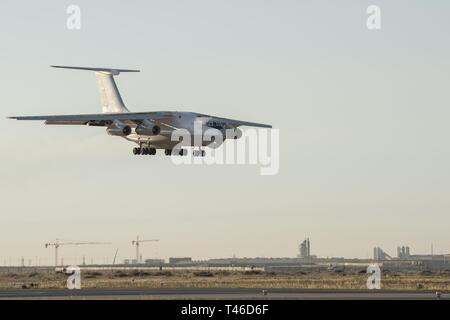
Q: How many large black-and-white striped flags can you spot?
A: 0